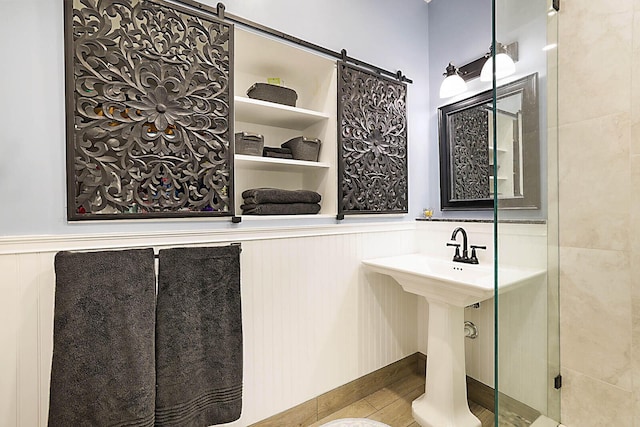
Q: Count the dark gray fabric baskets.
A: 3